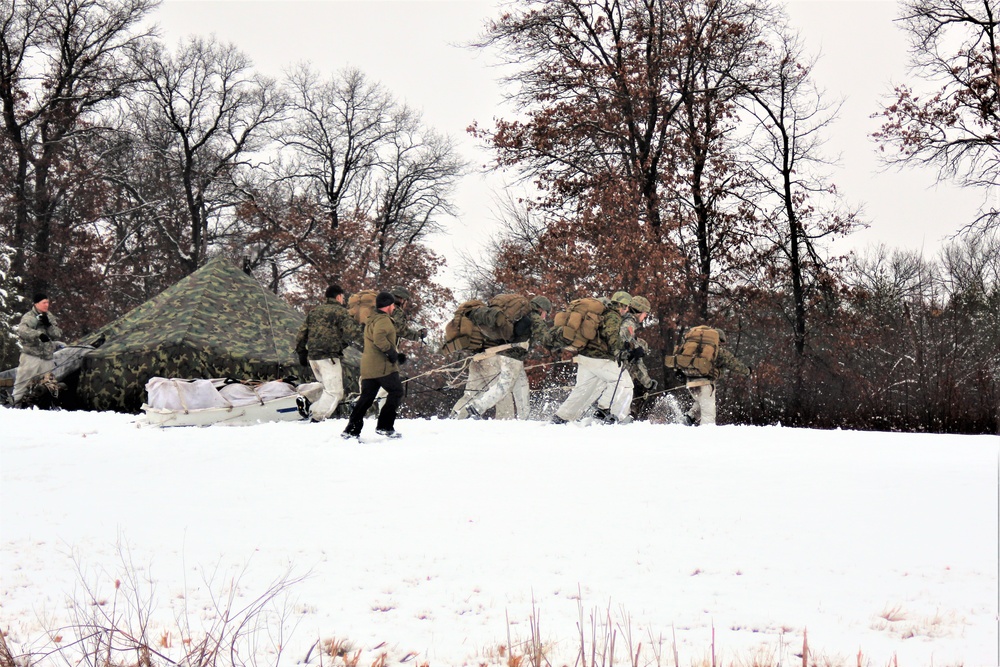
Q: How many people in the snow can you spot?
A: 9